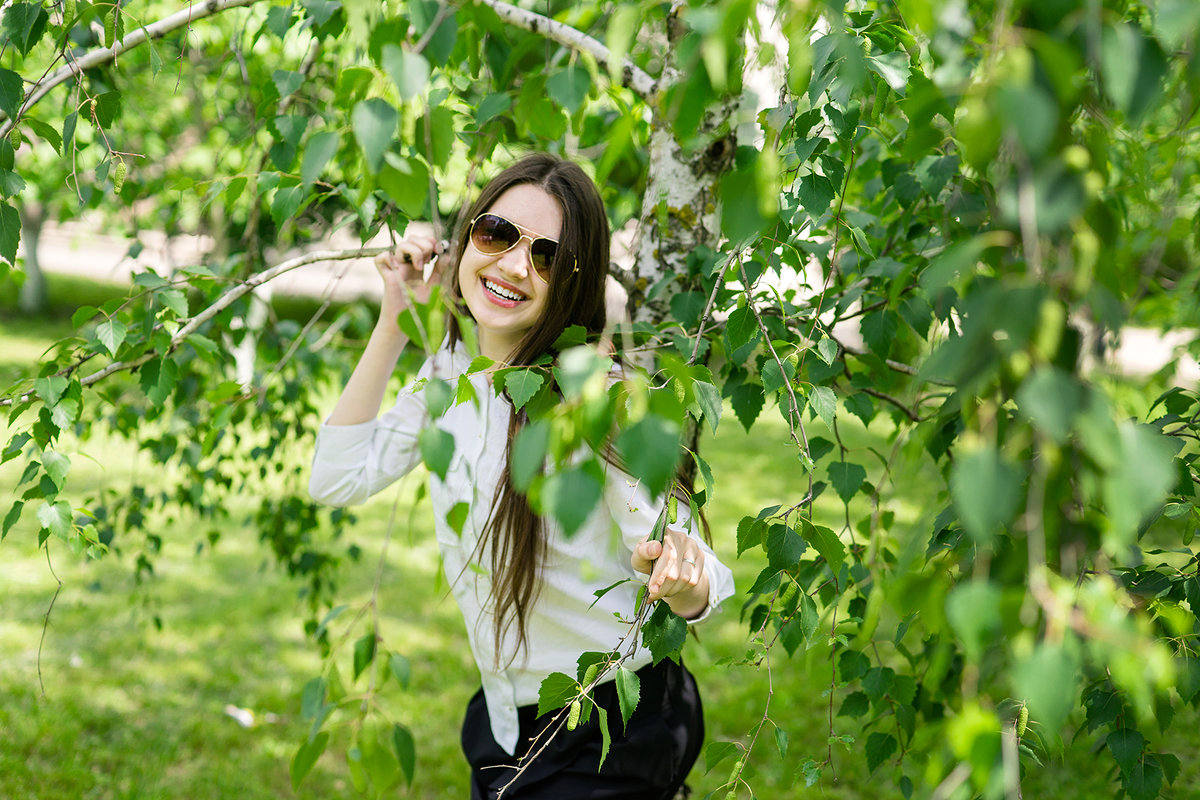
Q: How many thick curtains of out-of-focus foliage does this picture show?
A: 1